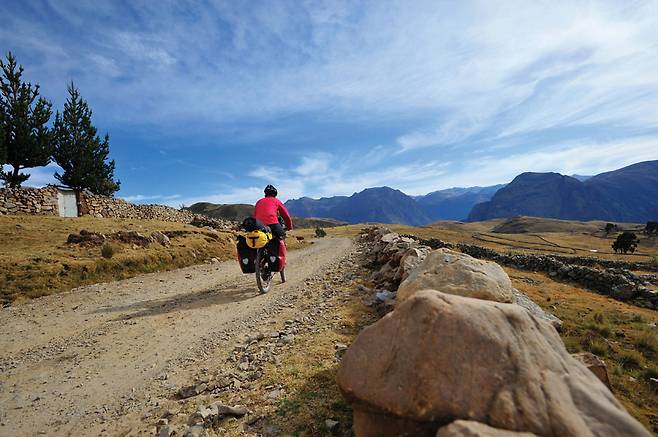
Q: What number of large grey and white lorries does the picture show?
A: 0